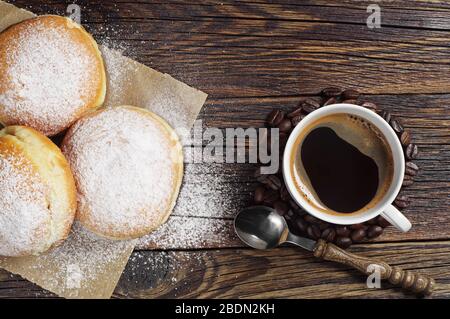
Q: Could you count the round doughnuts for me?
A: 3